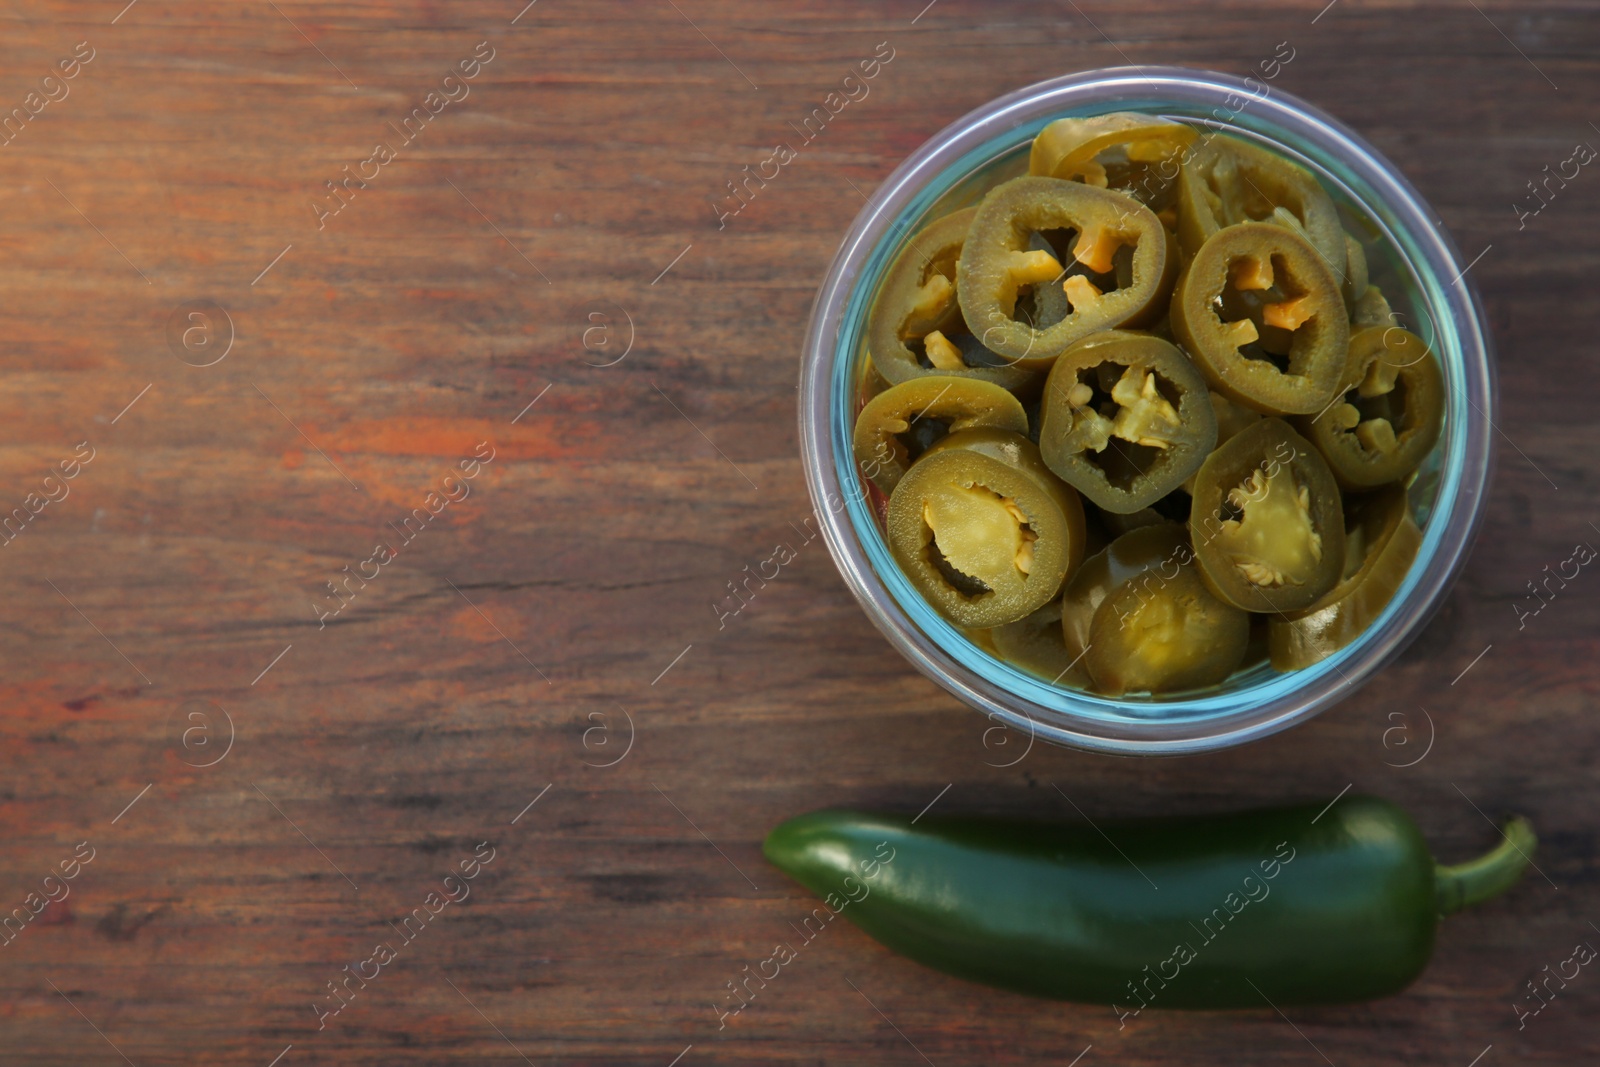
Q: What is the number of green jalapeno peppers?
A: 1